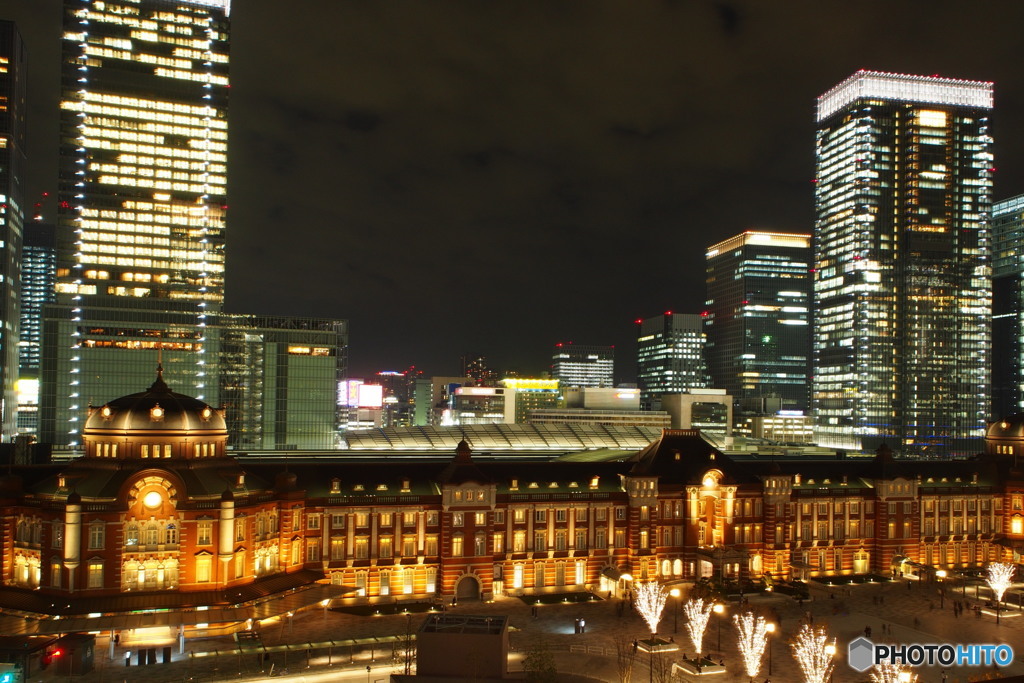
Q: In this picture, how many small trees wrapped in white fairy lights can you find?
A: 6